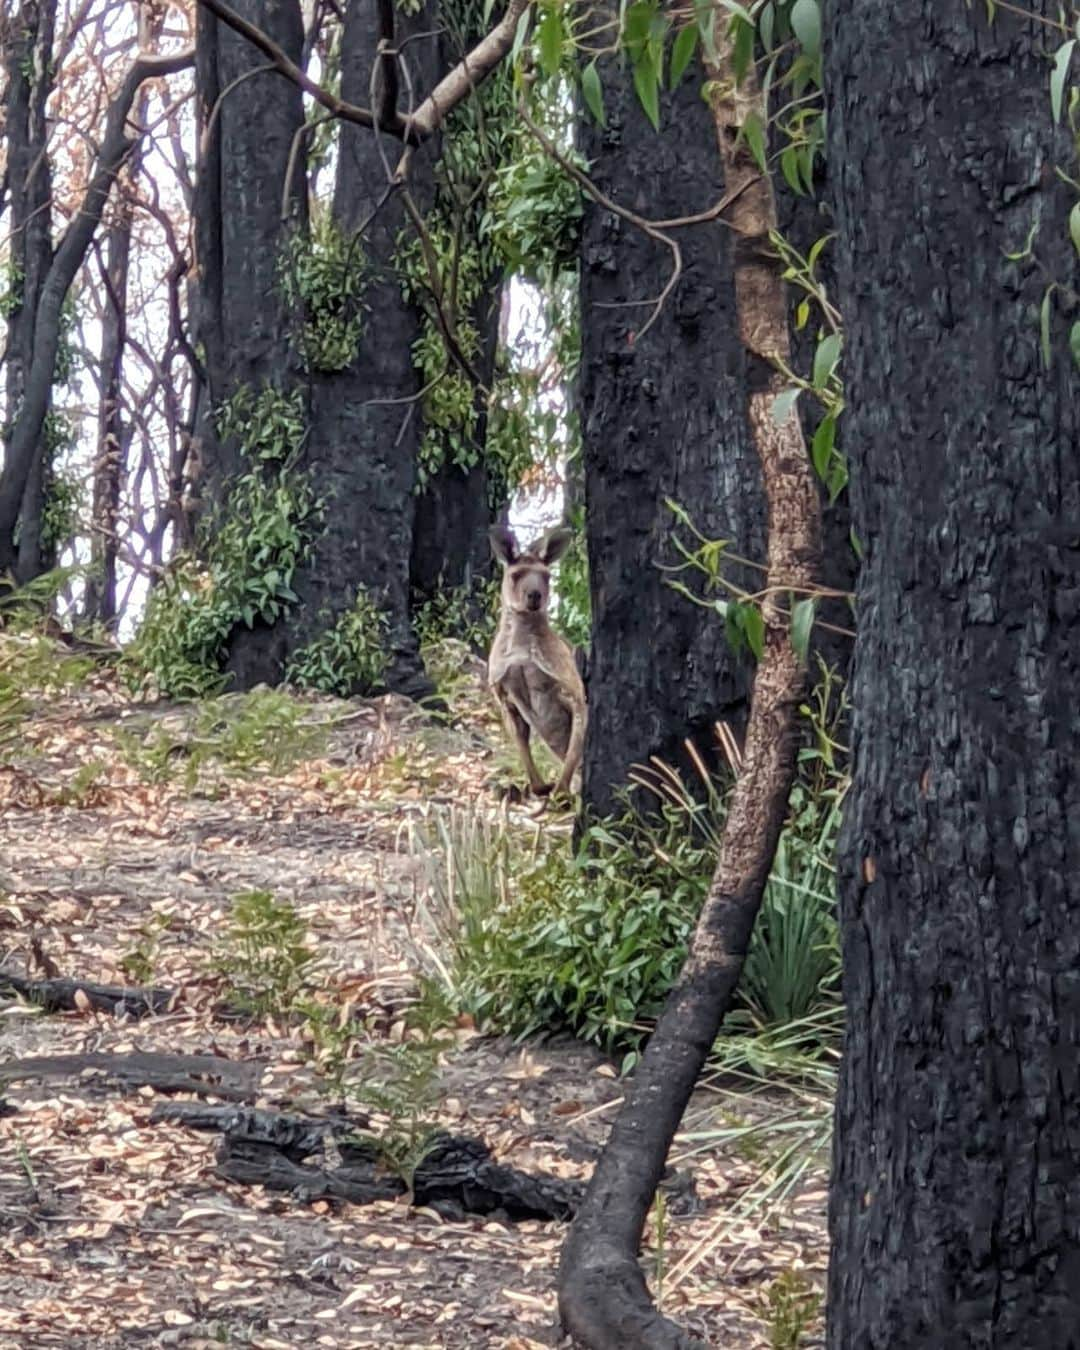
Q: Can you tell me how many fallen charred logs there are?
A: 3